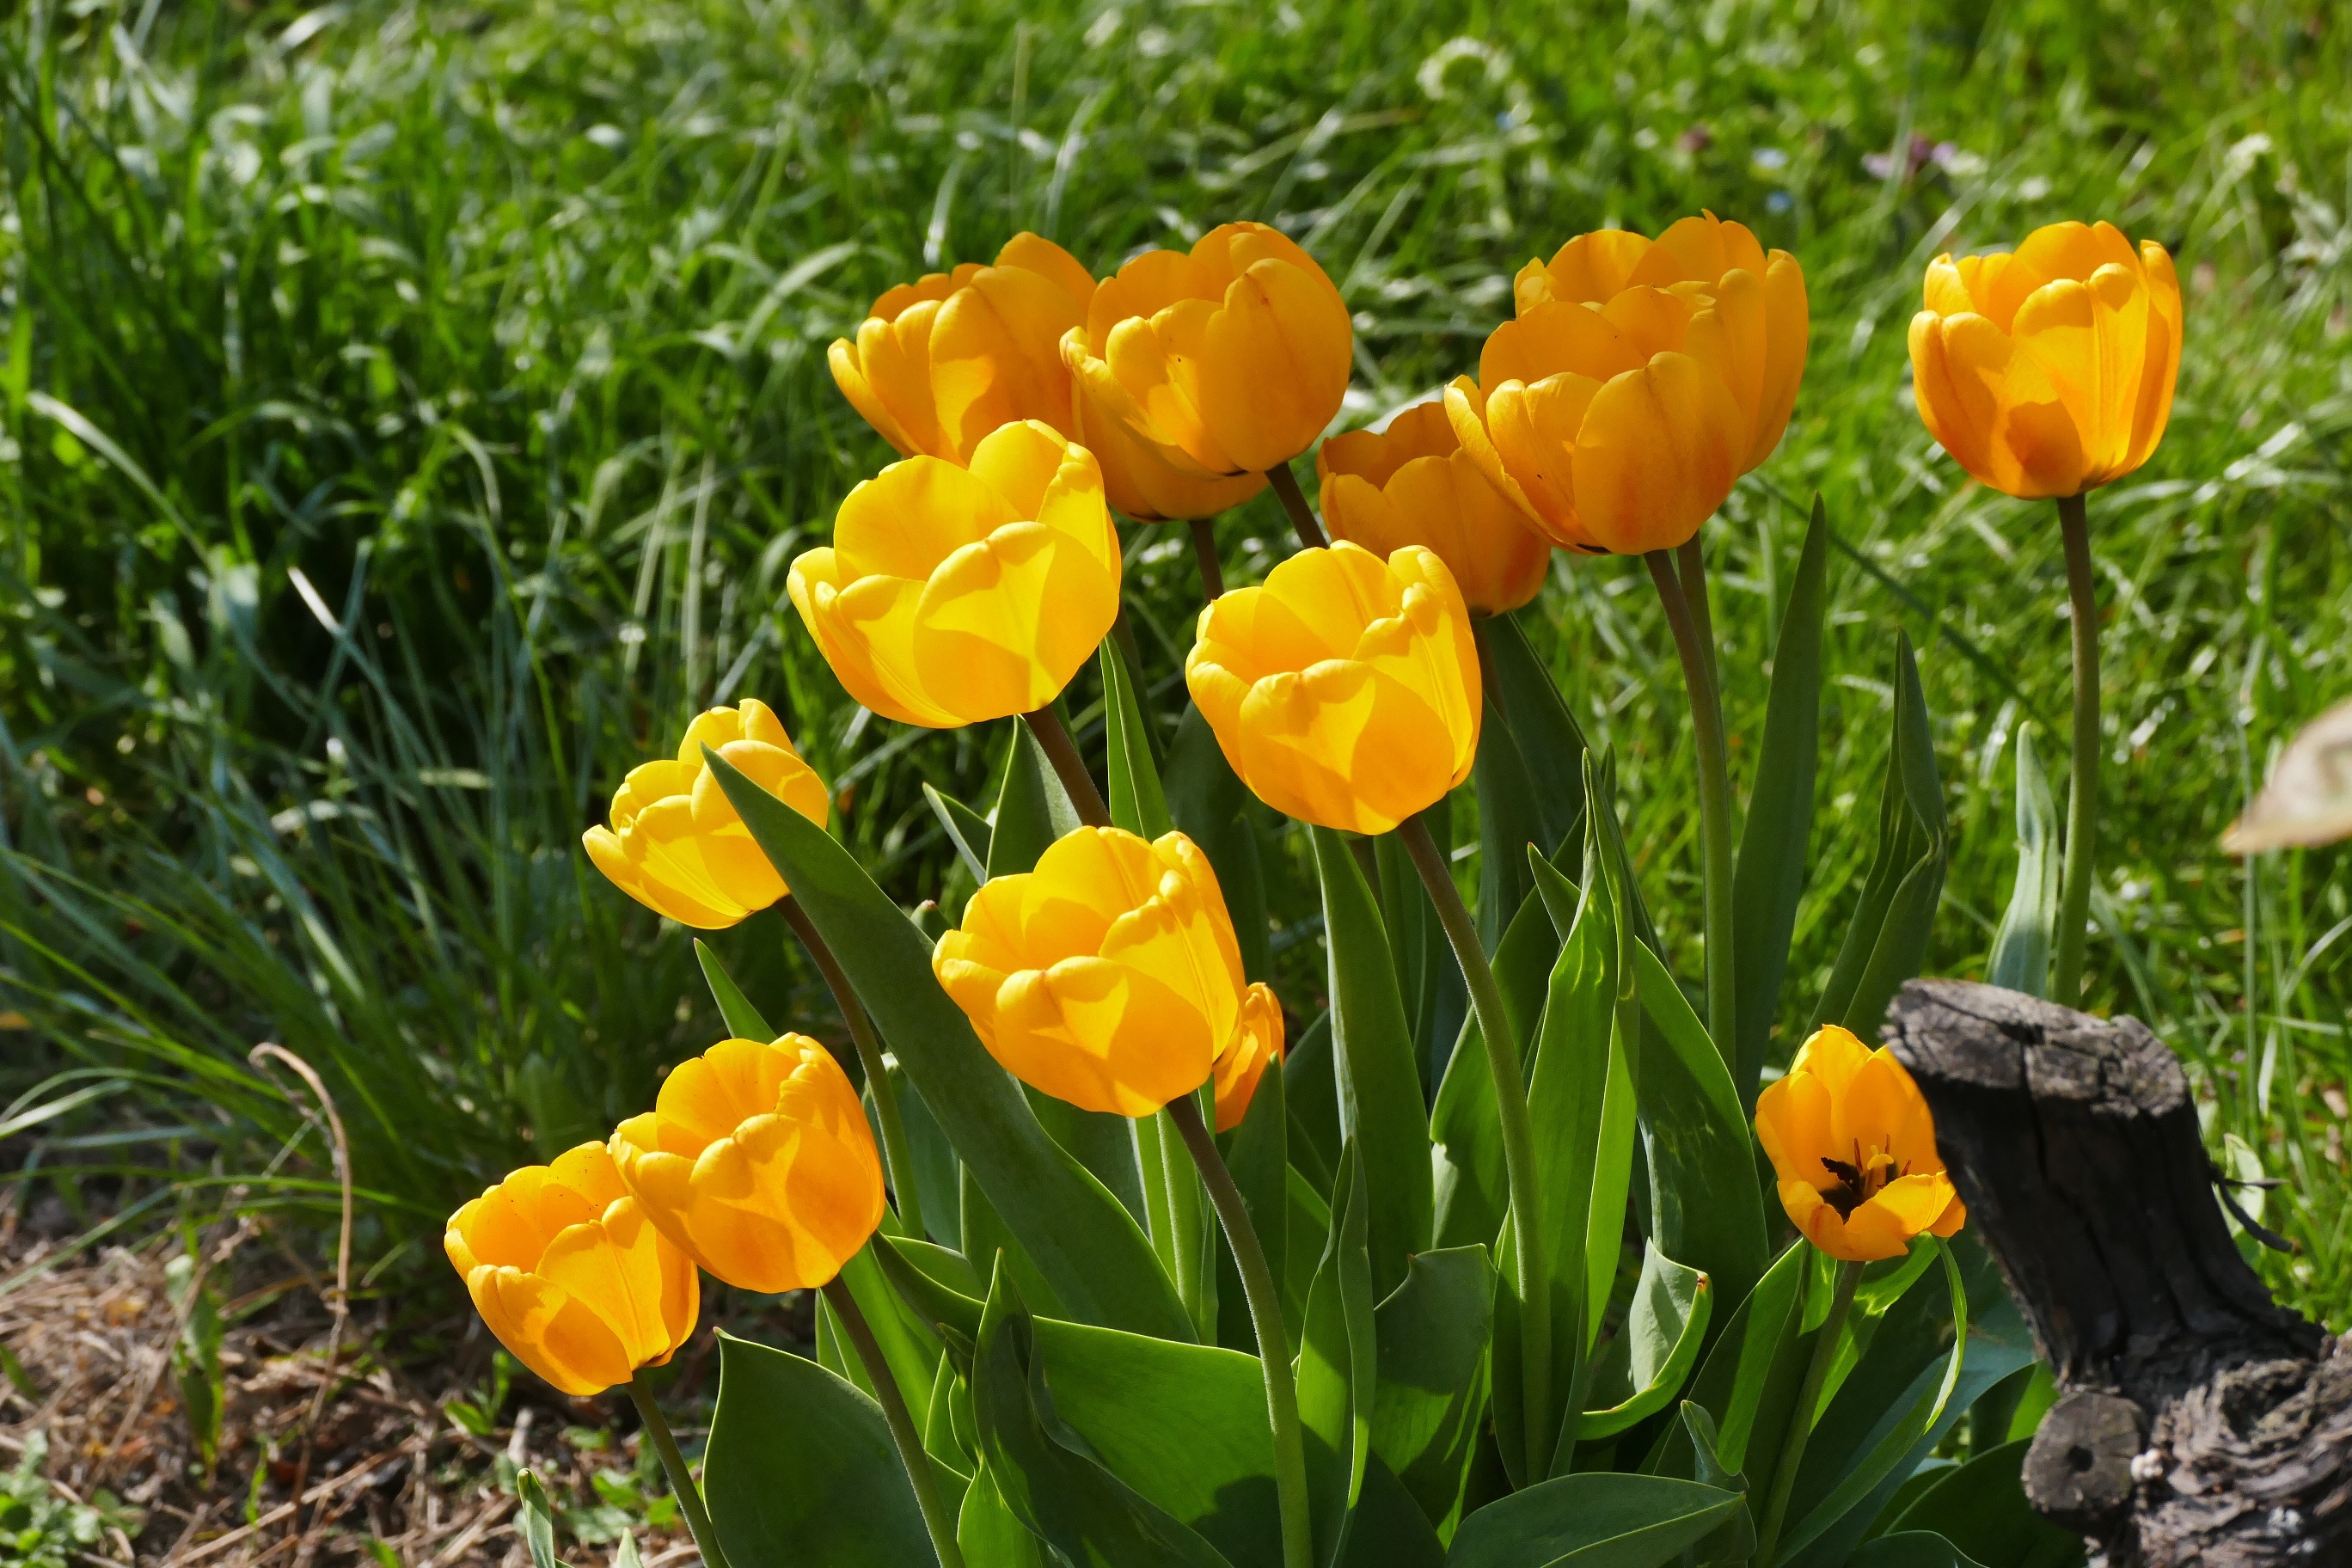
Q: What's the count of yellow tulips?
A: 15